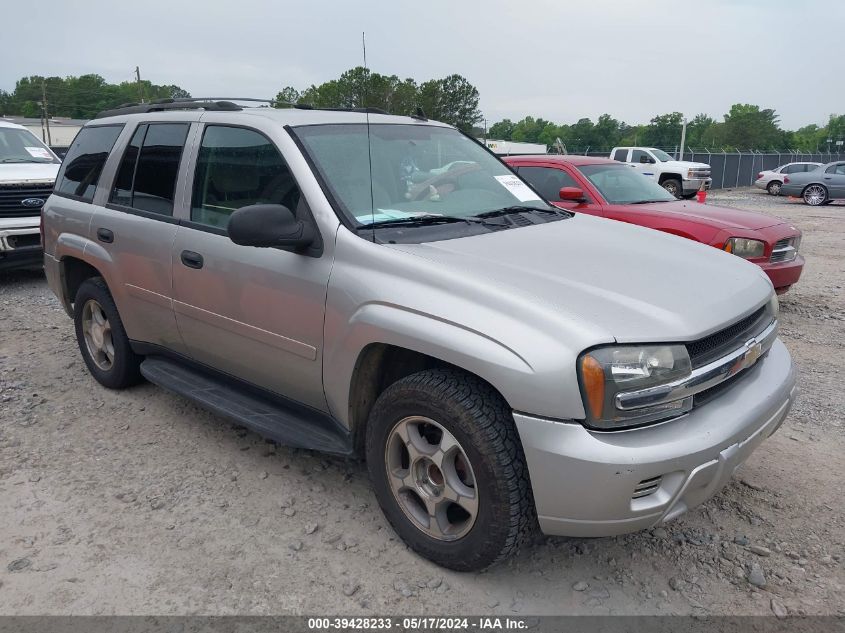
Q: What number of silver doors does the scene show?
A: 2